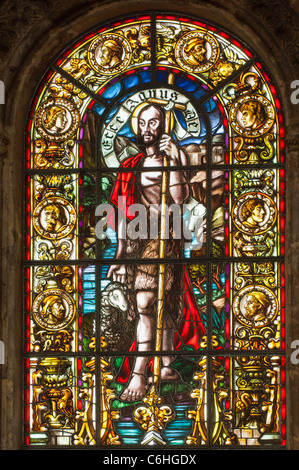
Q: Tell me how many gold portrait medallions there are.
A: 8